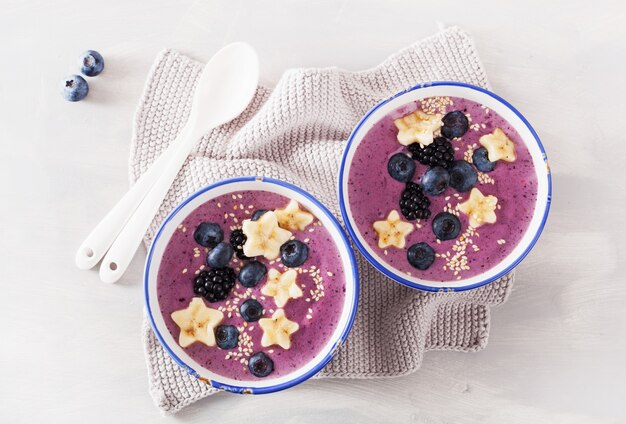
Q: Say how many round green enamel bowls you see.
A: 0